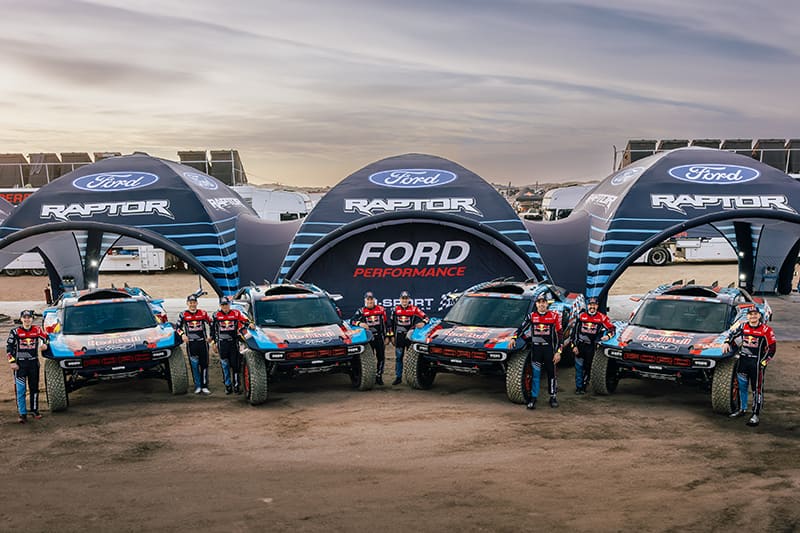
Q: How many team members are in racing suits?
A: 8